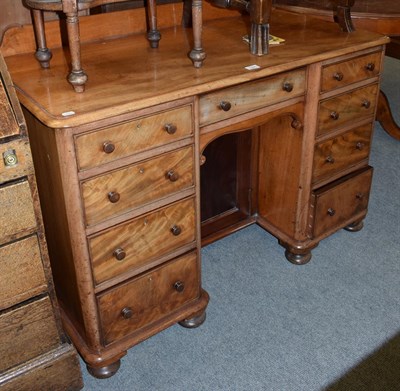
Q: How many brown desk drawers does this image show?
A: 9